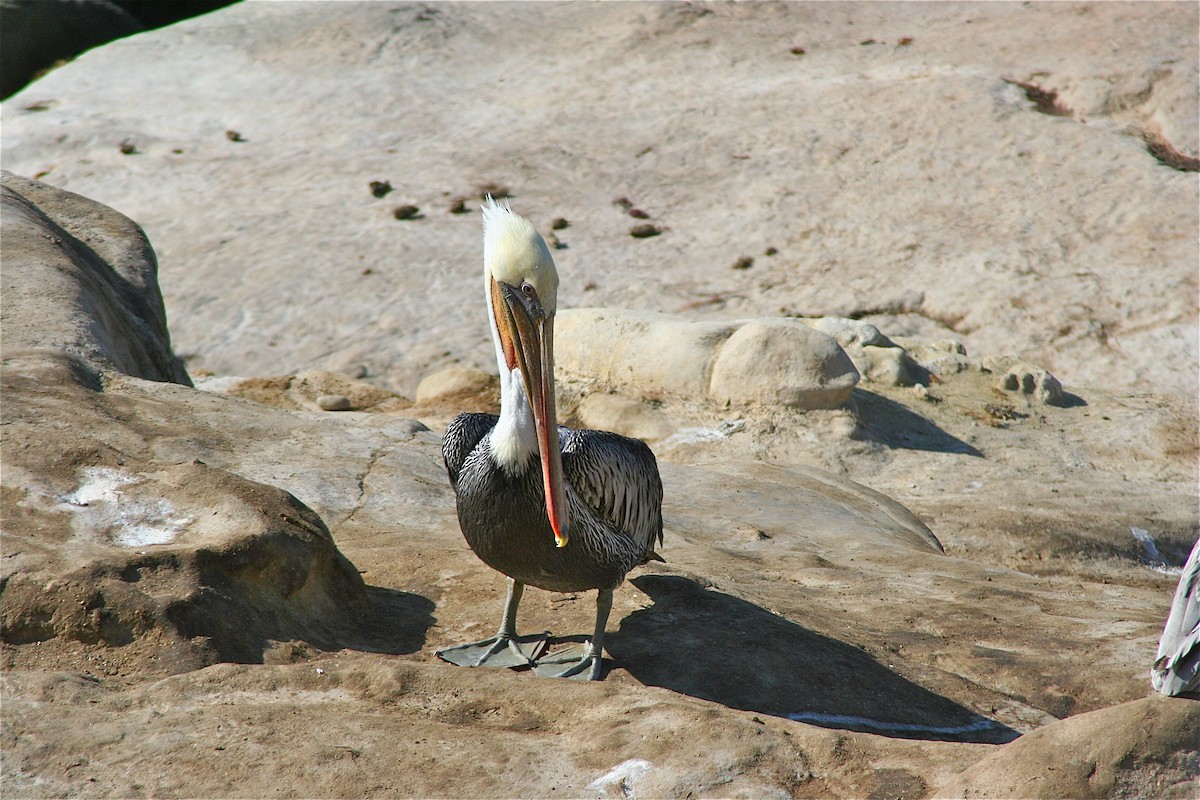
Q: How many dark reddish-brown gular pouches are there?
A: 1